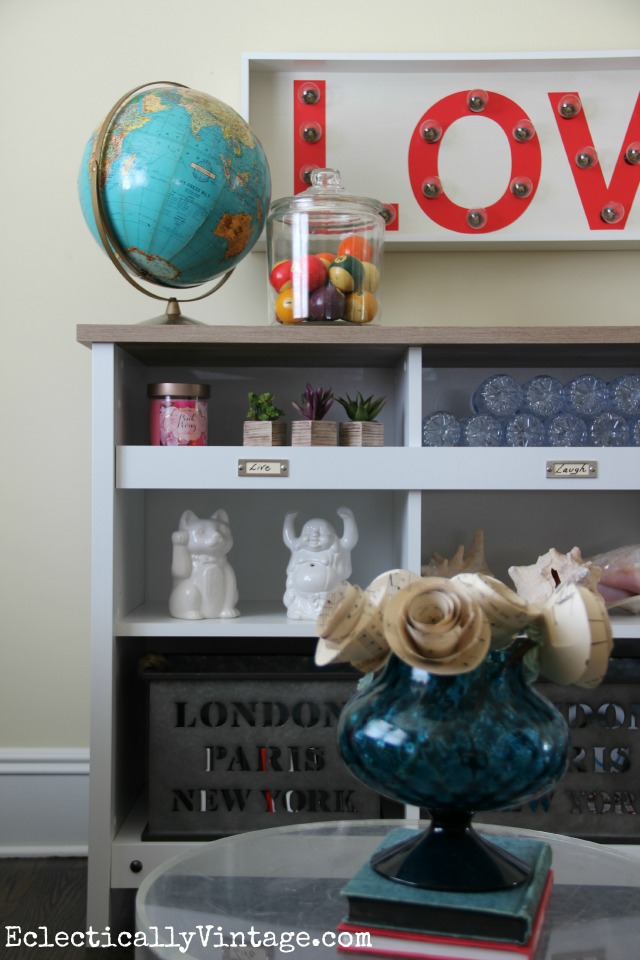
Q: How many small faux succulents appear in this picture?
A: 3